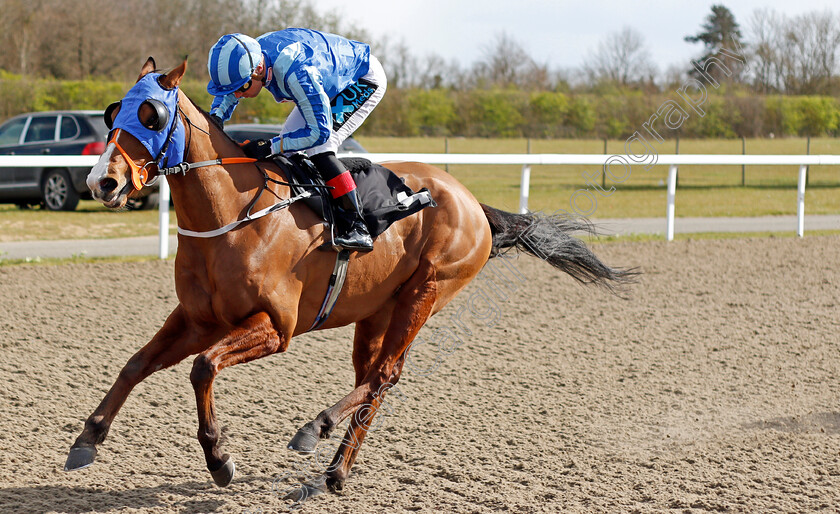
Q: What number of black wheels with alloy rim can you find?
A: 1